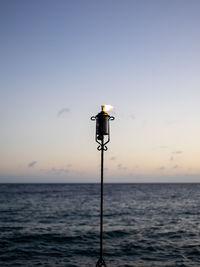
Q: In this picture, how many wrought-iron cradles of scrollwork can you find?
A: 1